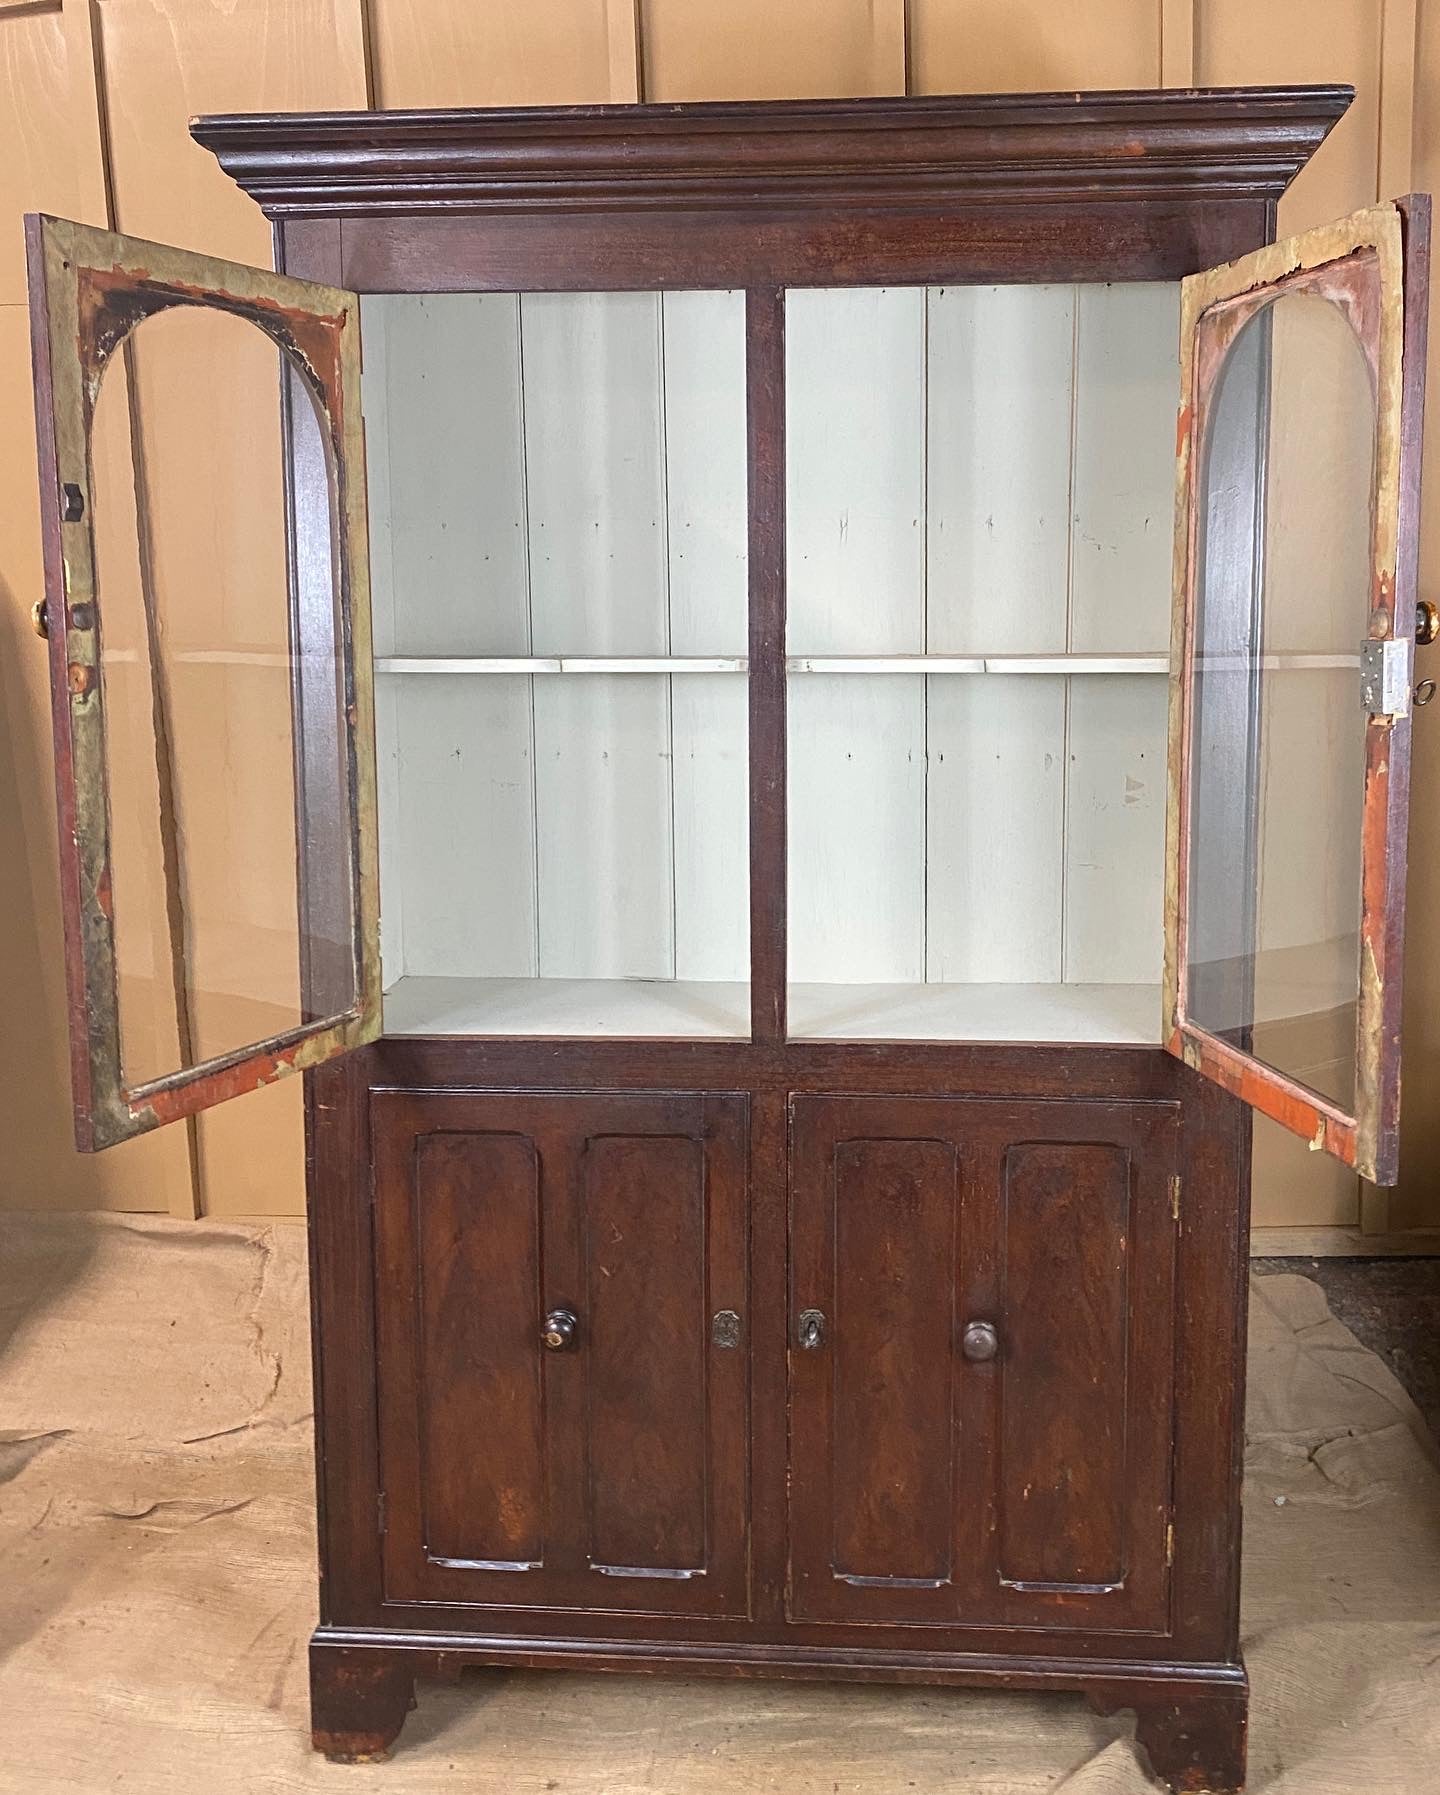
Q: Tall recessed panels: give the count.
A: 4